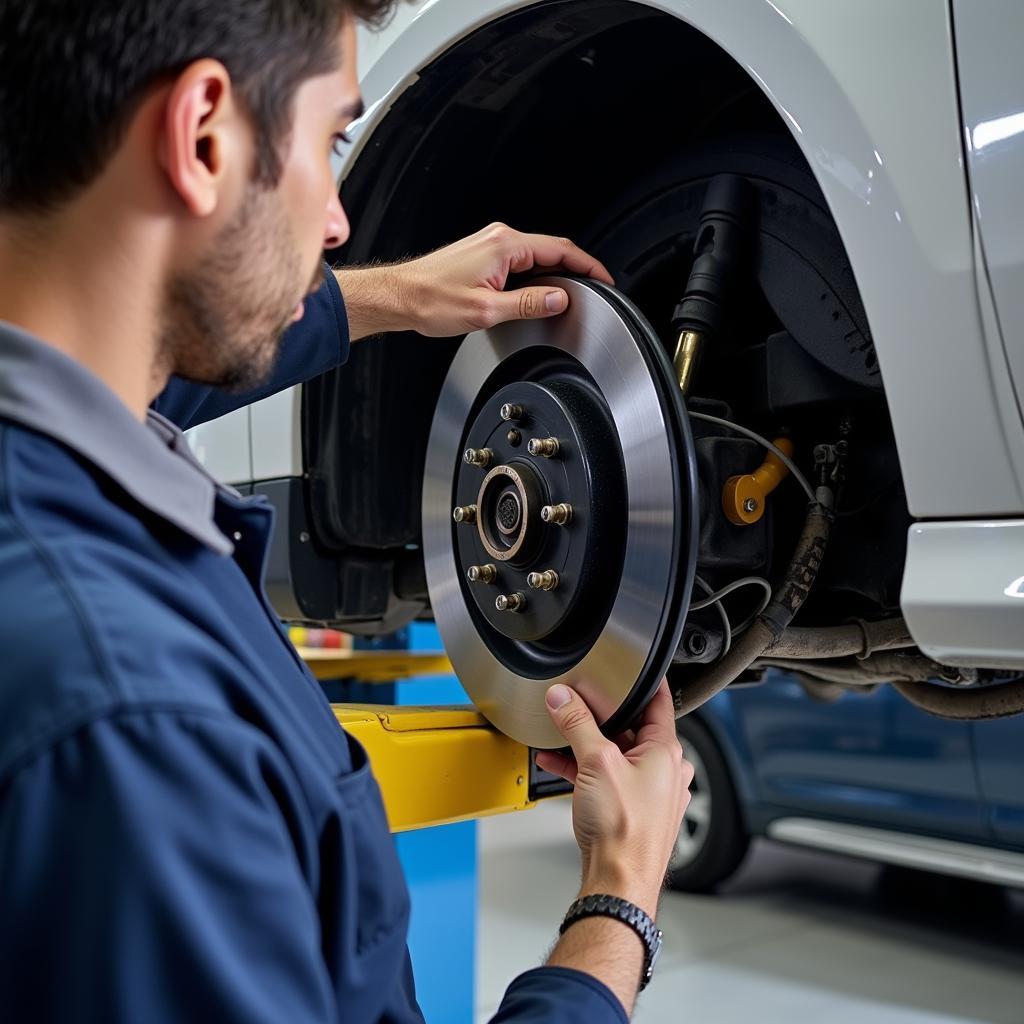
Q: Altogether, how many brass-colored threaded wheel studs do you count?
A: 8